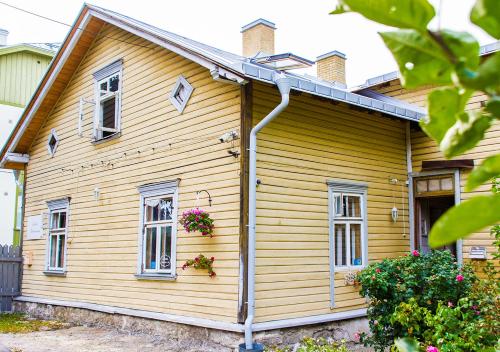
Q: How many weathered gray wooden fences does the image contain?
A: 1